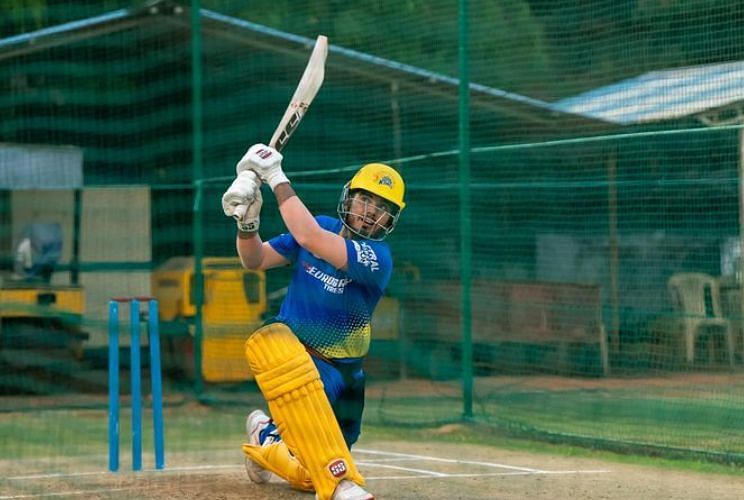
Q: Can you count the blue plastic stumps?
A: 3